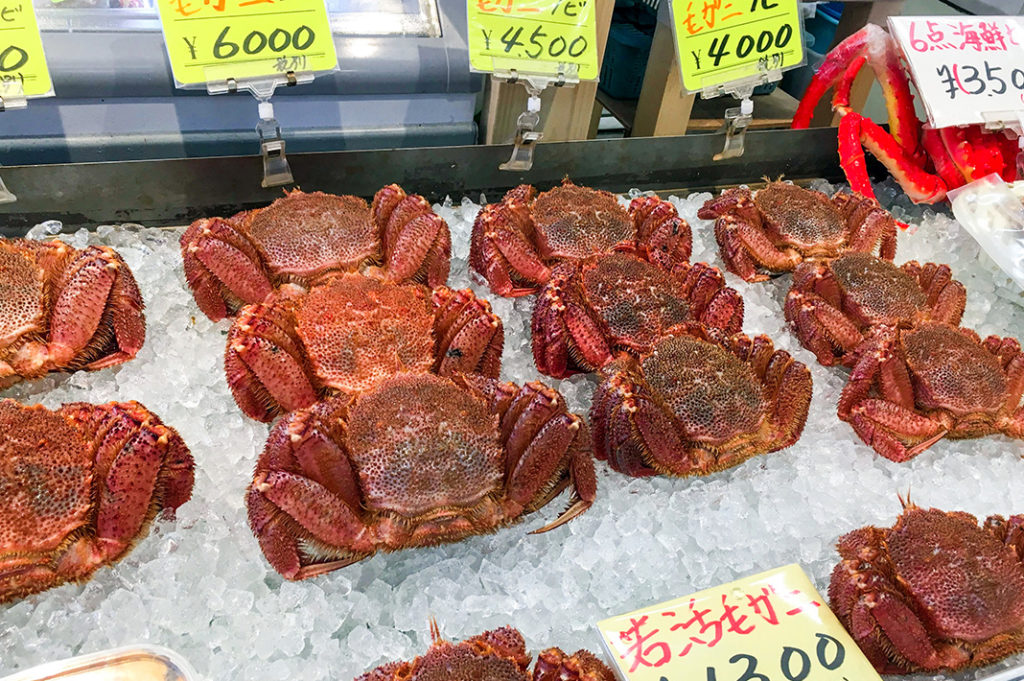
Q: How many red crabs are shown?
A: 13